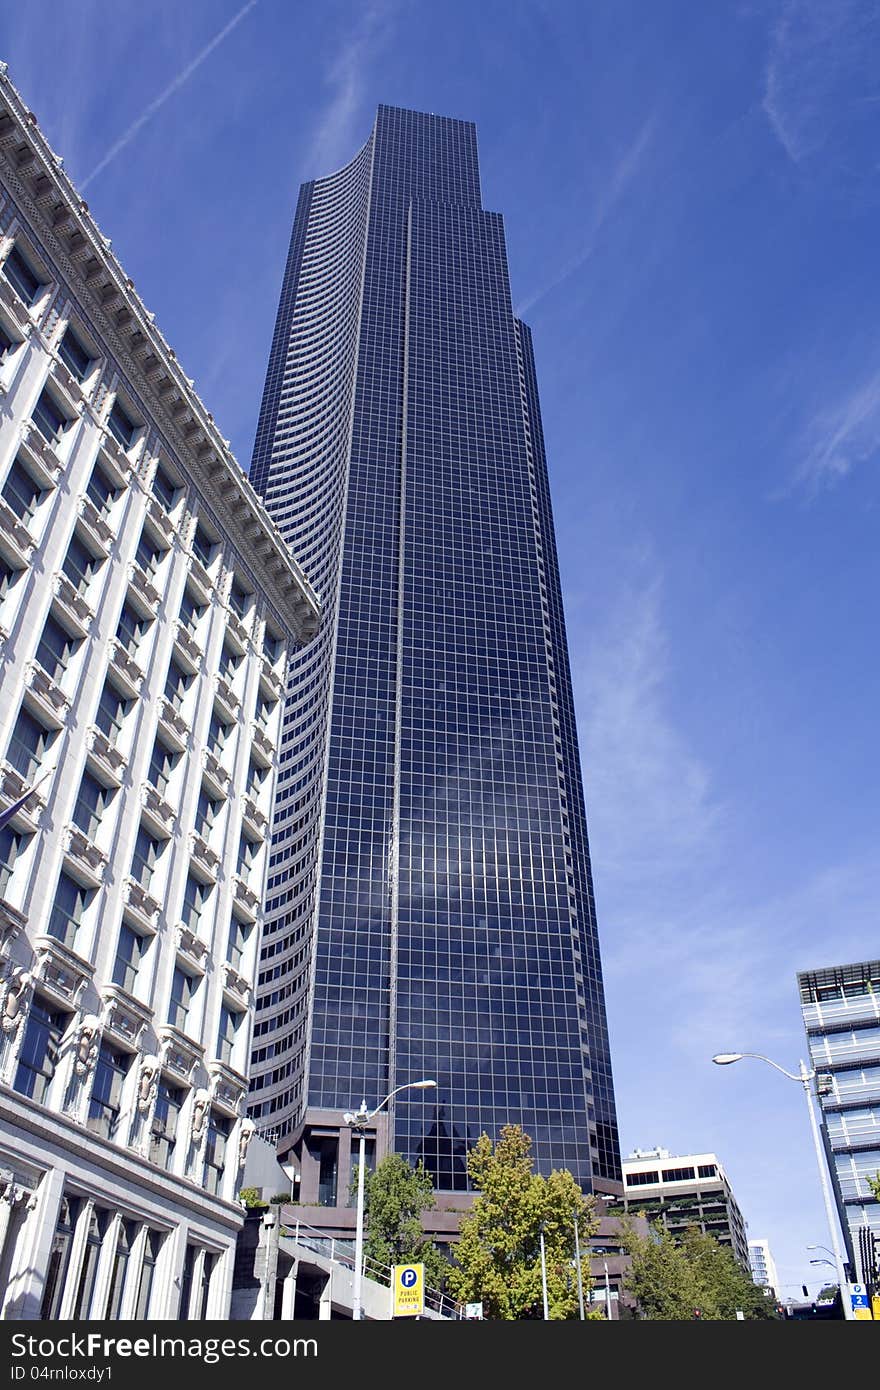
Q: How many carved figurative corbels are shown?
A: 5